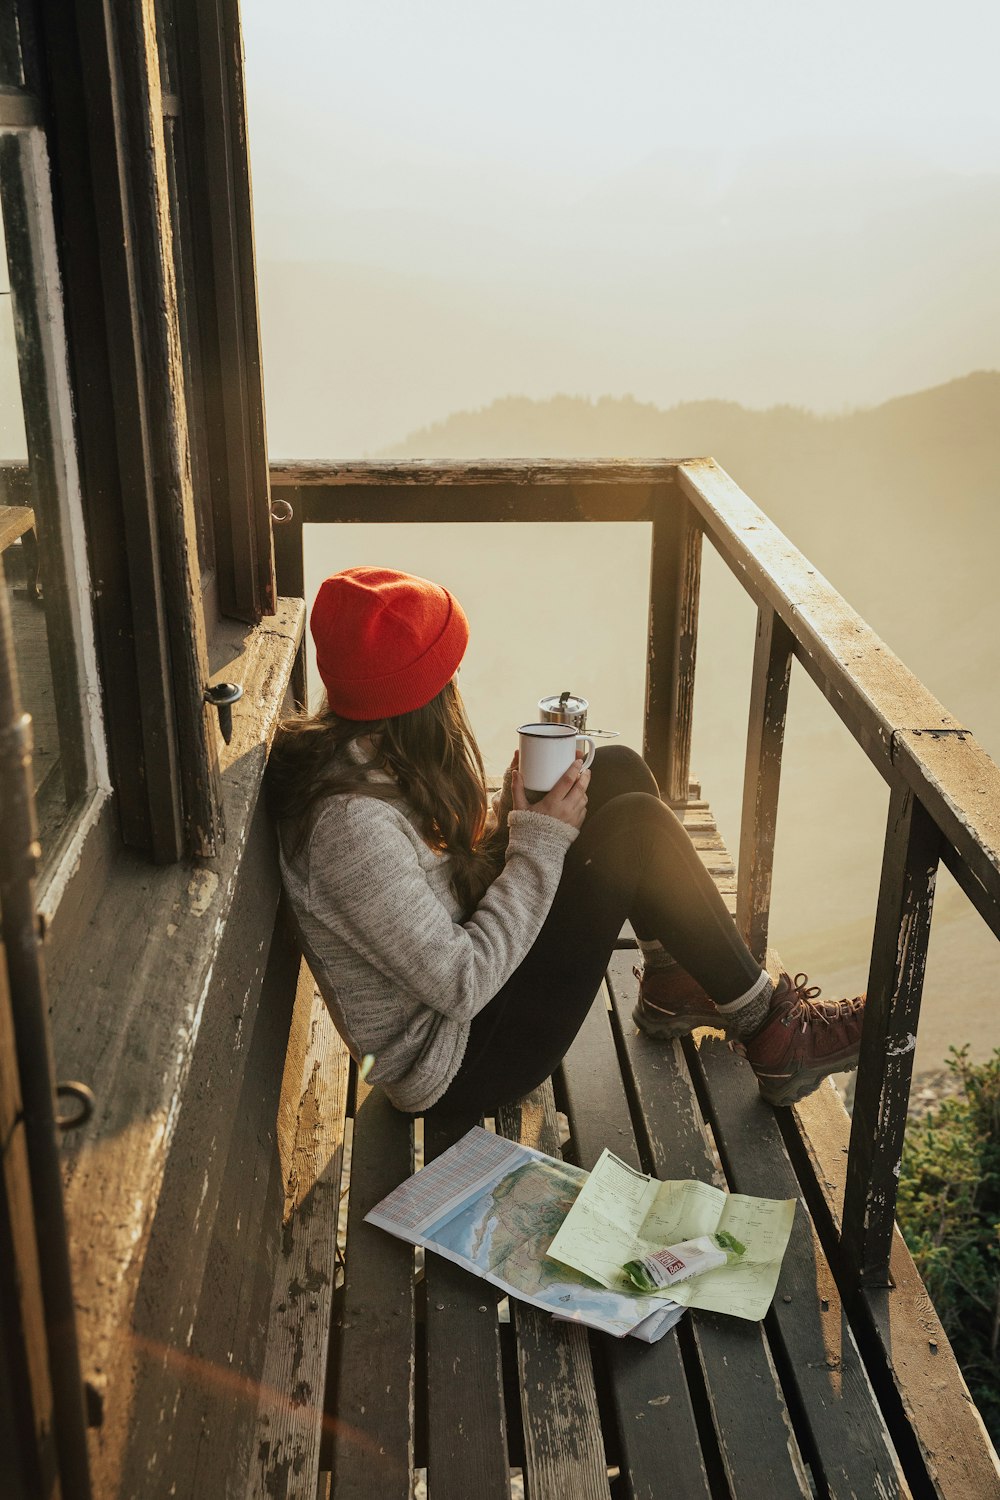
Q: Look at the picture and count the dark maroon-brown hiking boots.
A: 2